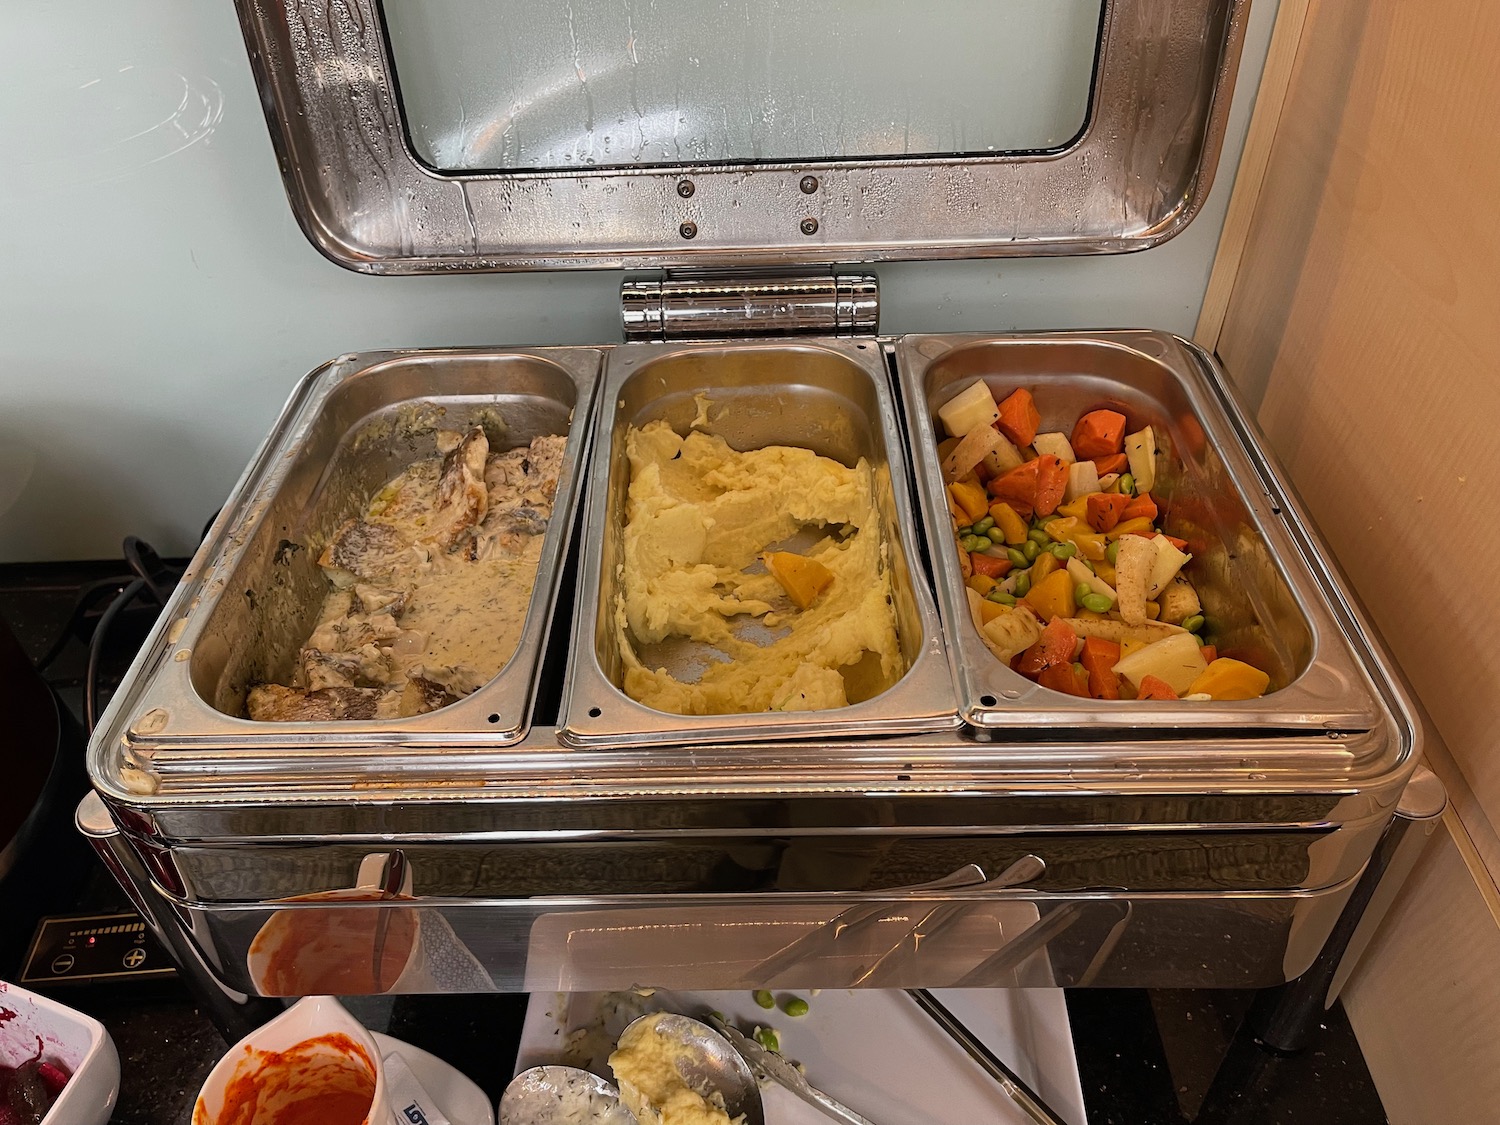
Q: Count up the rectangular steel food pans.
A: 3